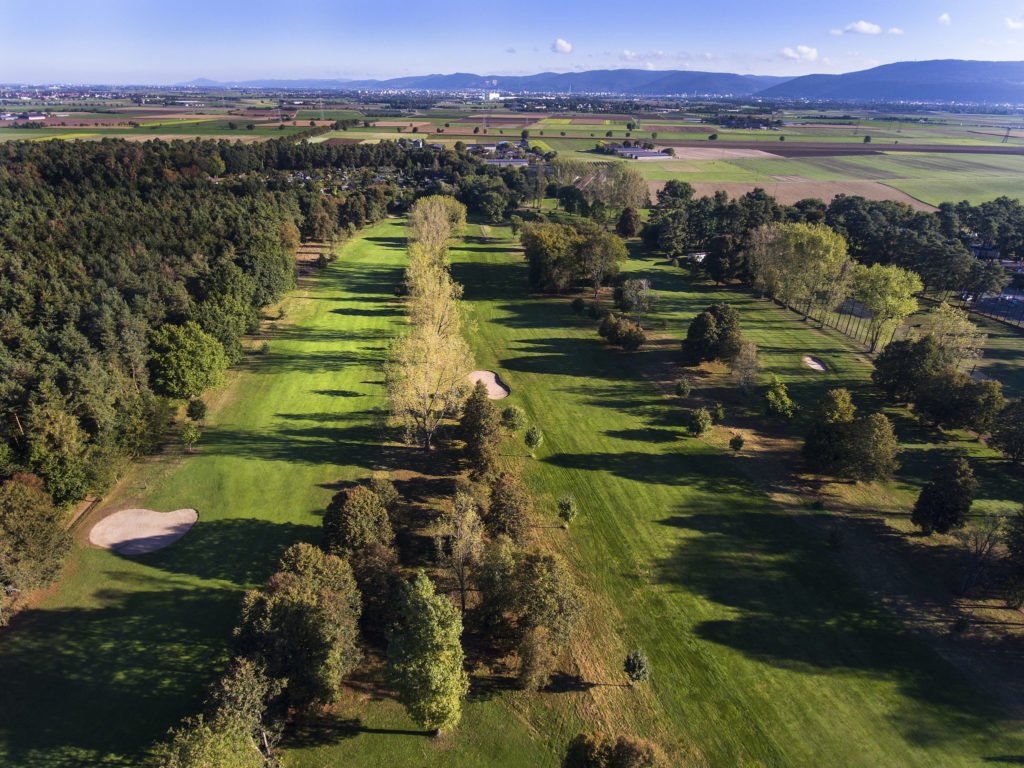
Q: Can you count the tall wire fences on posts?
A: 2